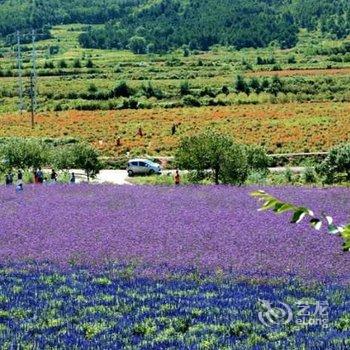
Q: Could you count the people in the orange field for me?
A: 3